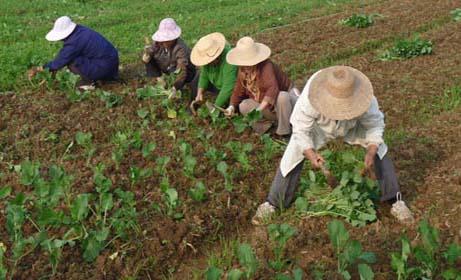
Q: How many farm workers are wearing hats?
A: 5